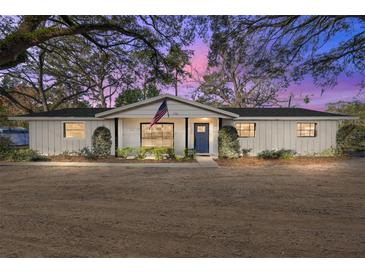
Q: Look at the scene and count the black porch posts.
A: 3